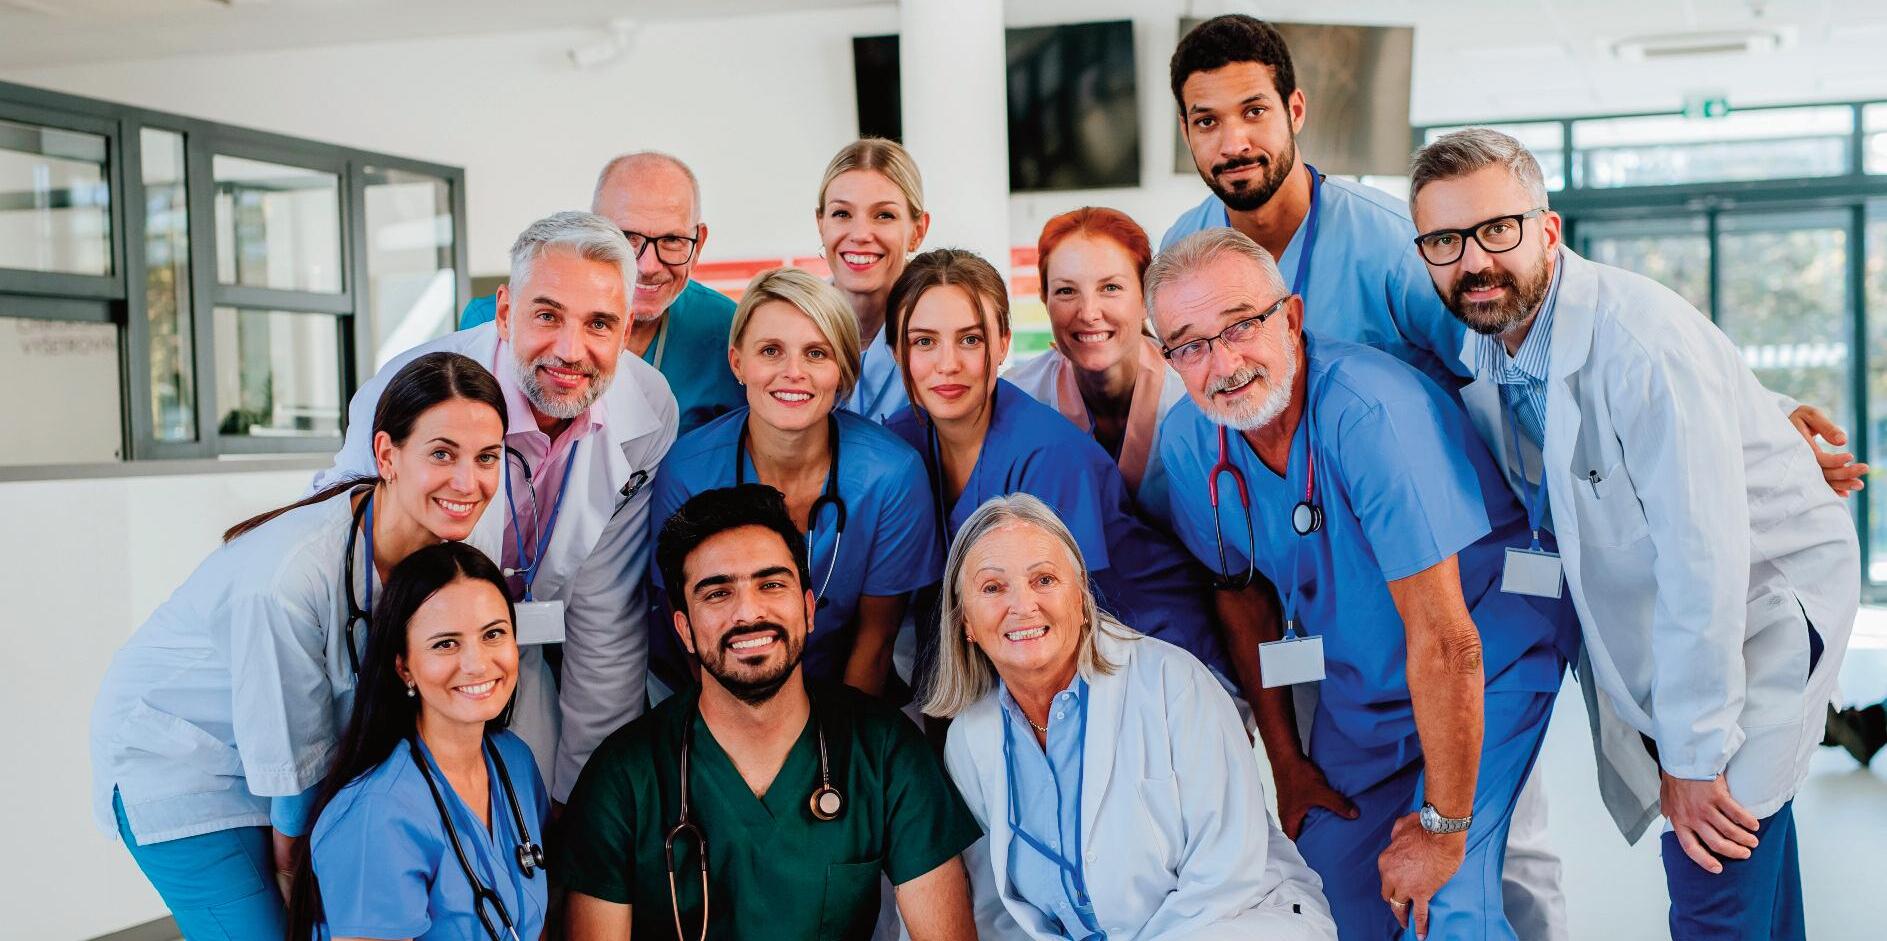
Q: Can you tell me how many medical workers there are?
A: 13